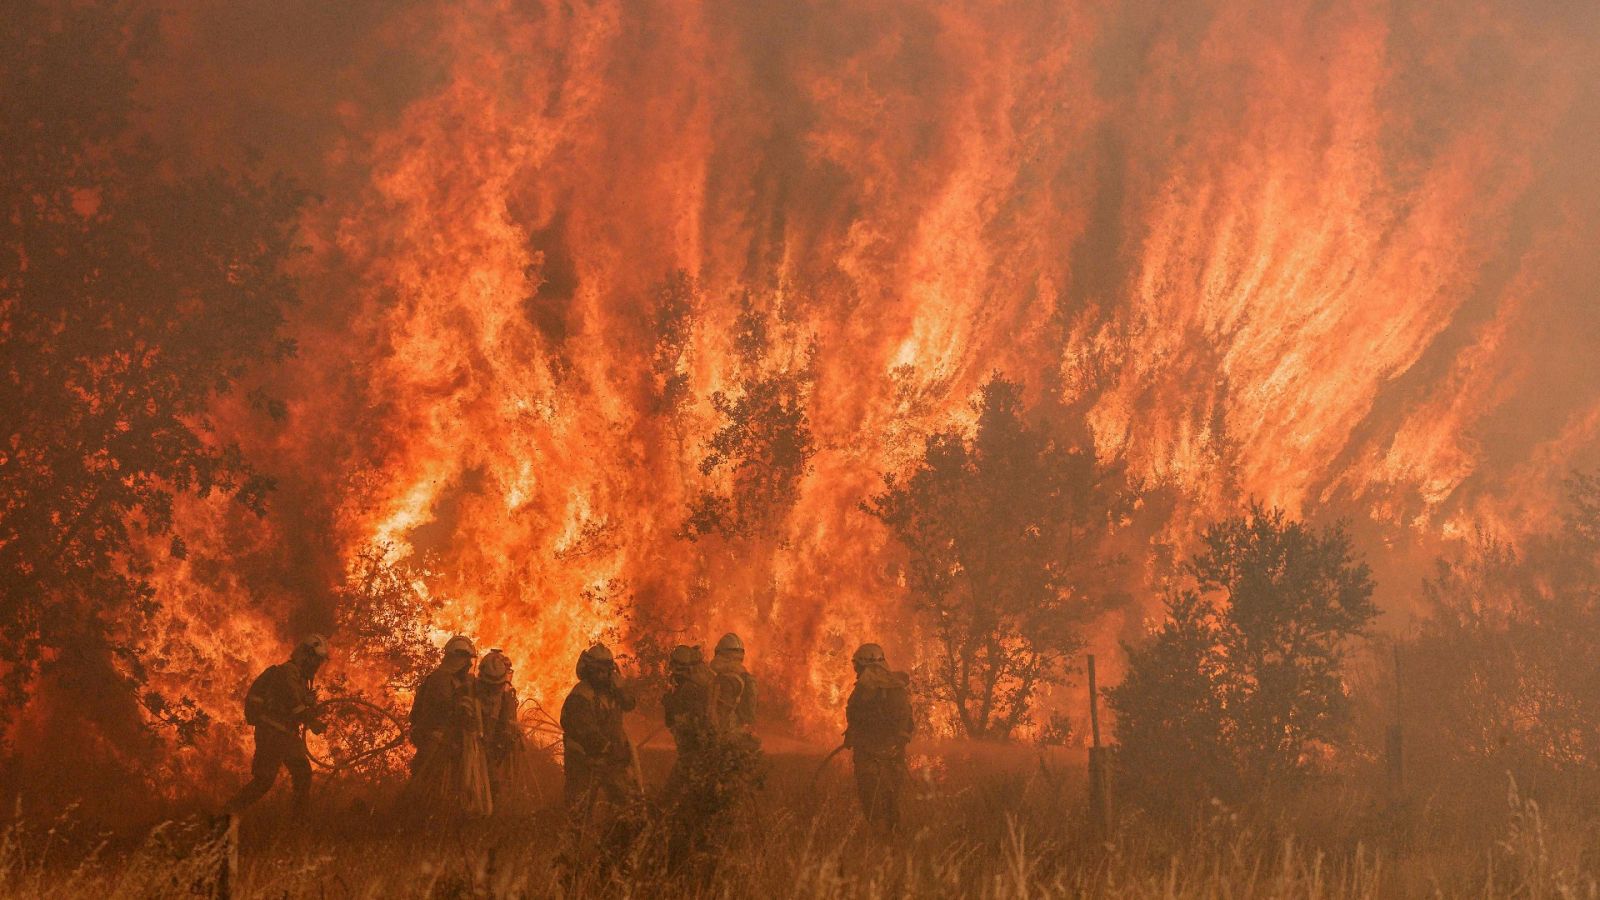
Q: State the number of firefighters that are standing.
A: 7